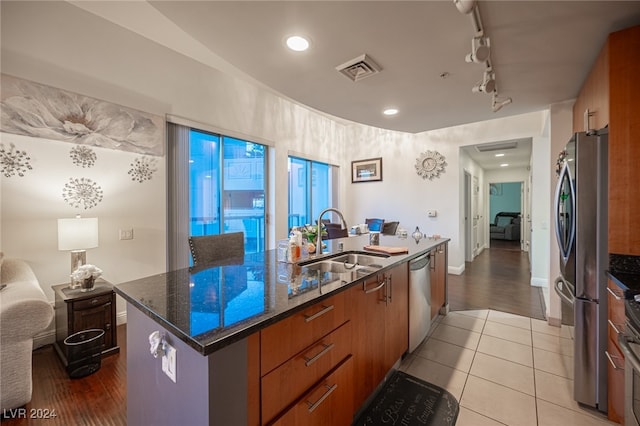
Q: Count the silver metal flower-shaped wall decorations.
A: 4